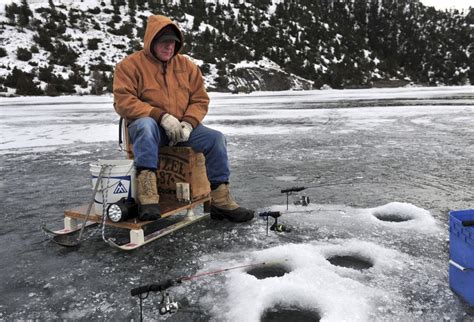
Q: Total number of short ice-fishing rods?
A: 3